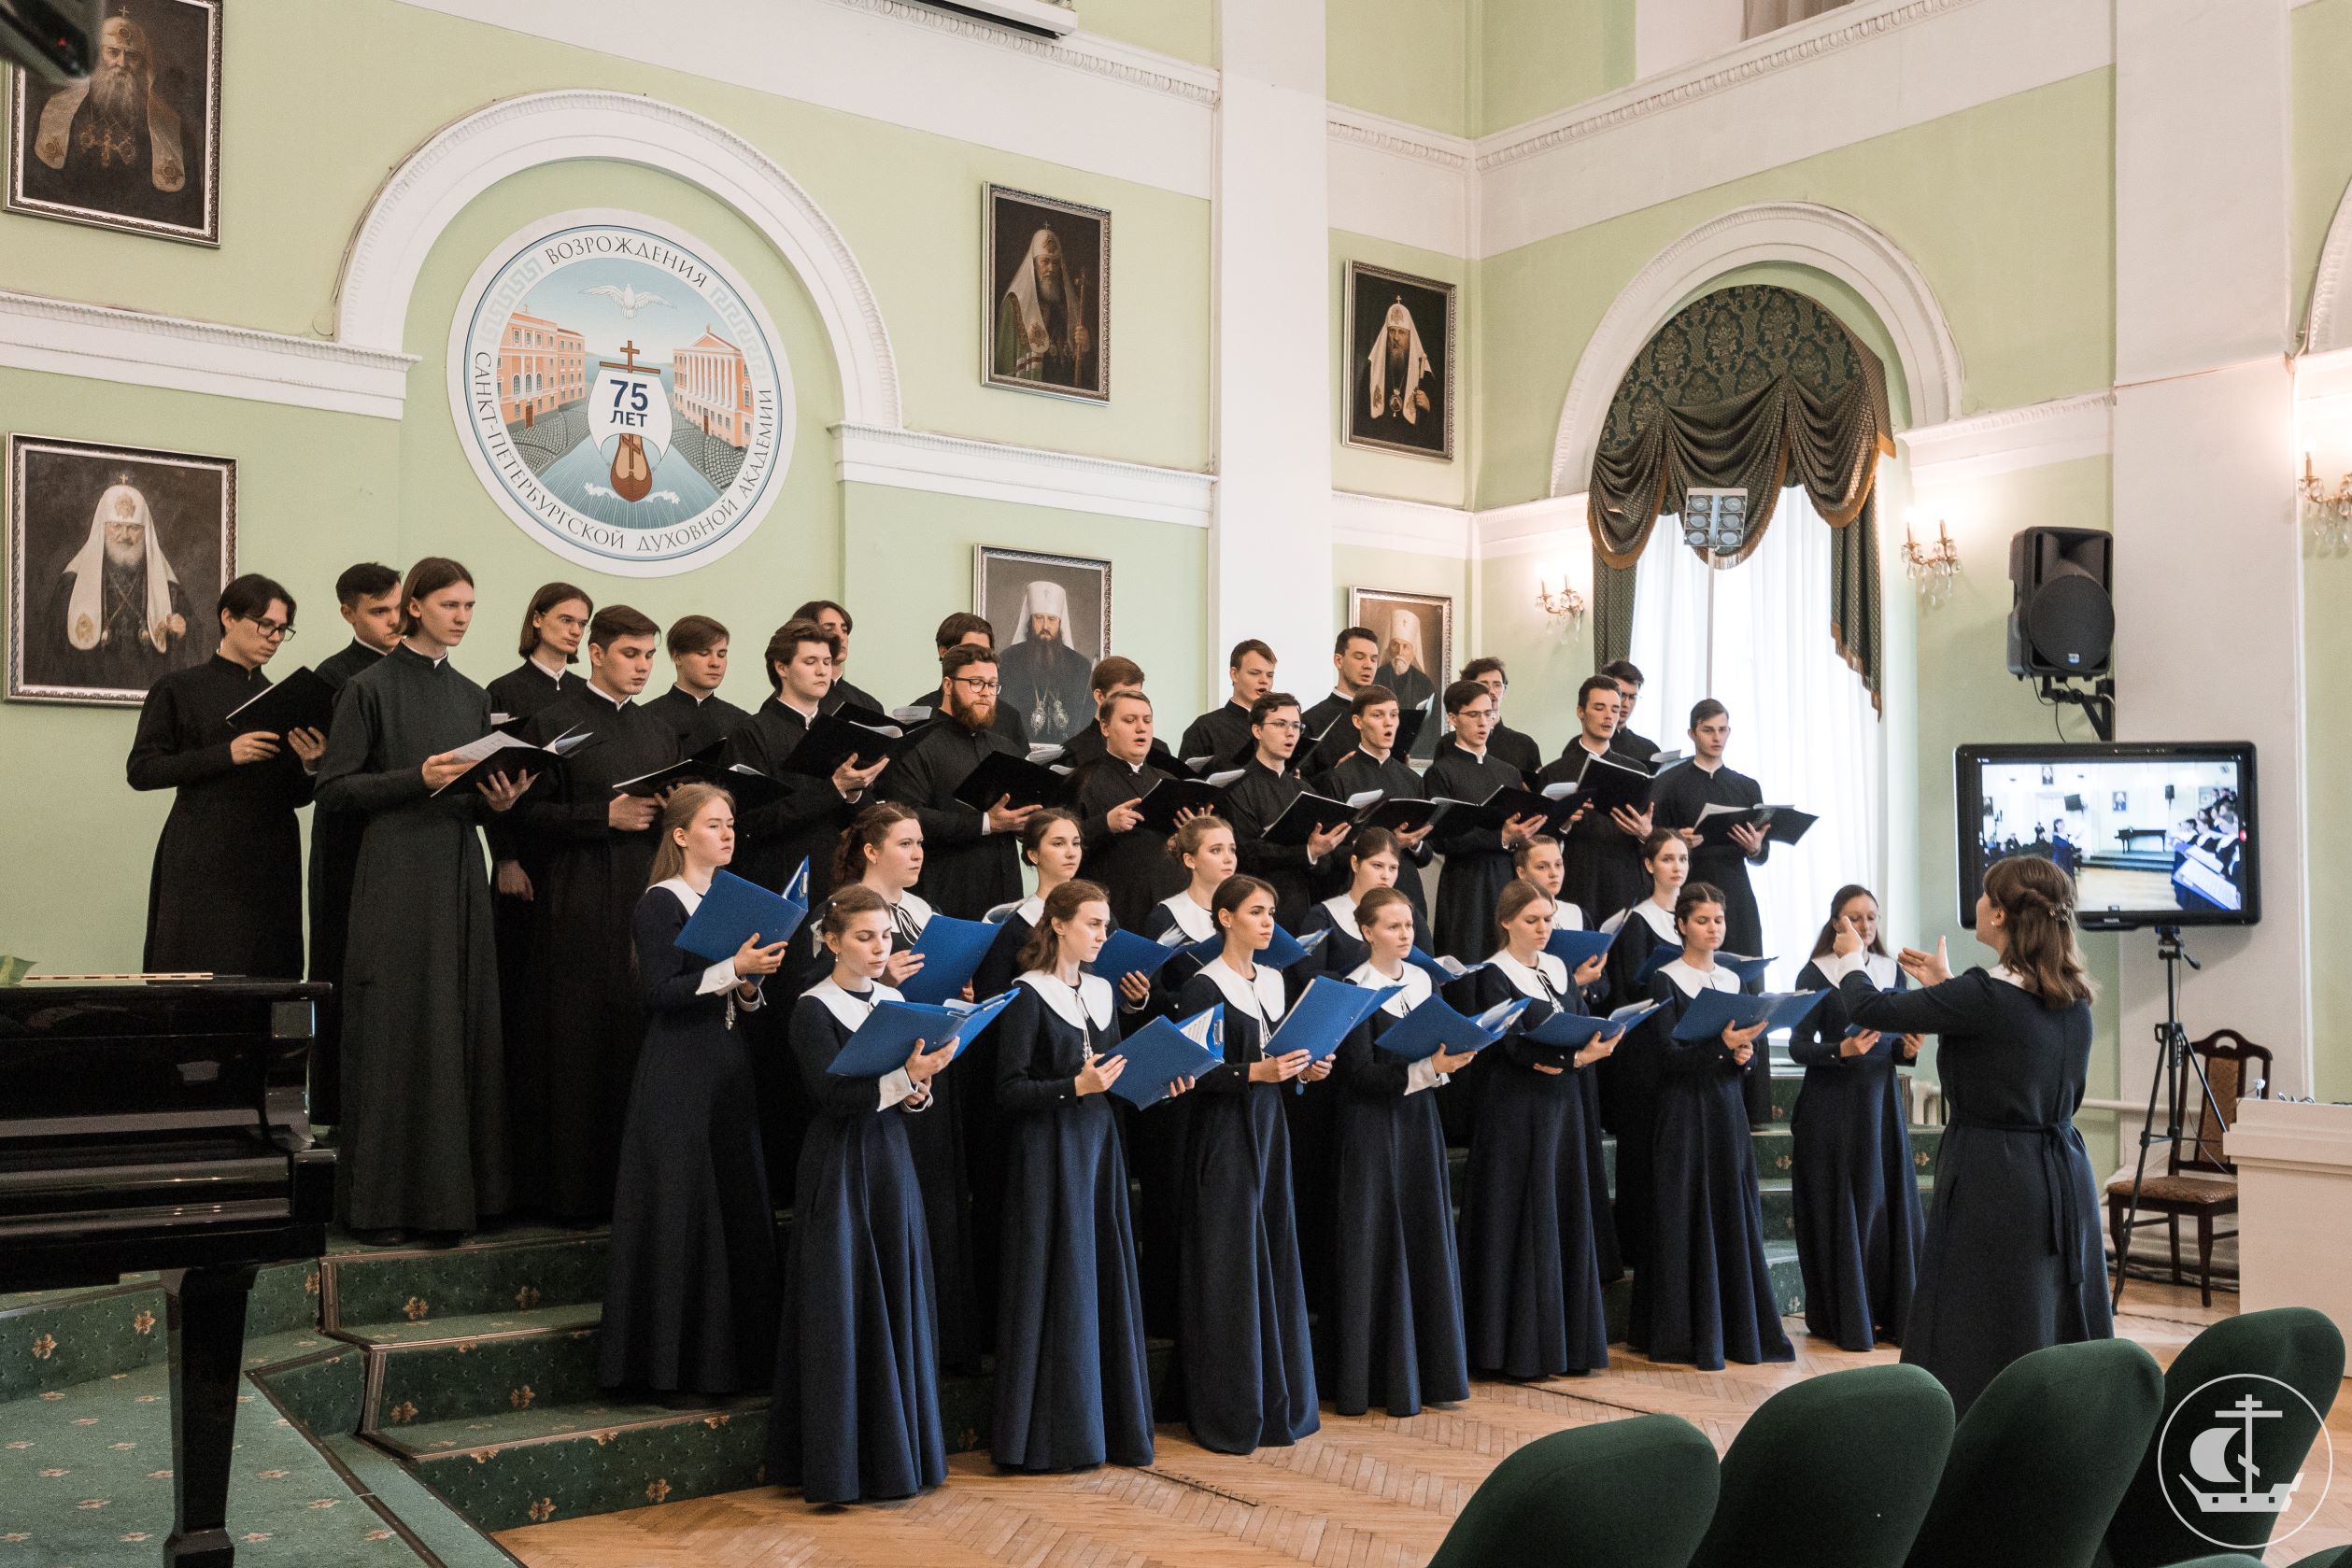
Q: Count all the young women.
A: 15